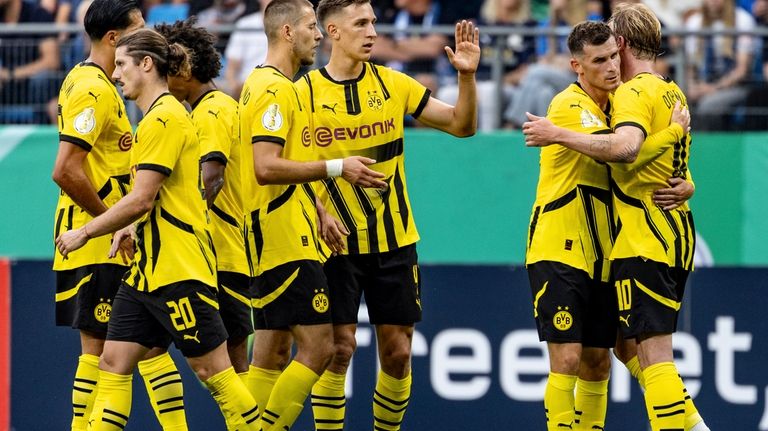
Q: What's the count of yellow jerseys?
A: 7